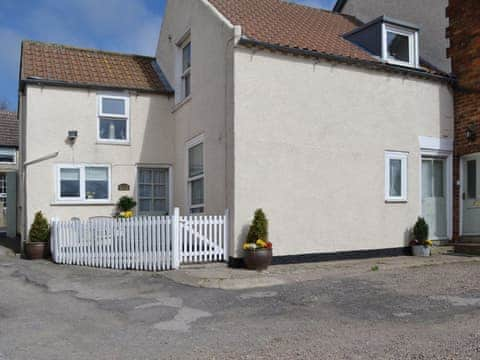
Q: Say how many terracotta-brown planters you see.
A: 2